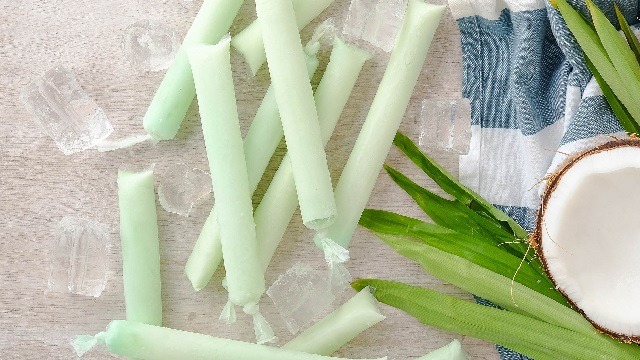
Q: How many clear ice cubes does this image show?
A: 7